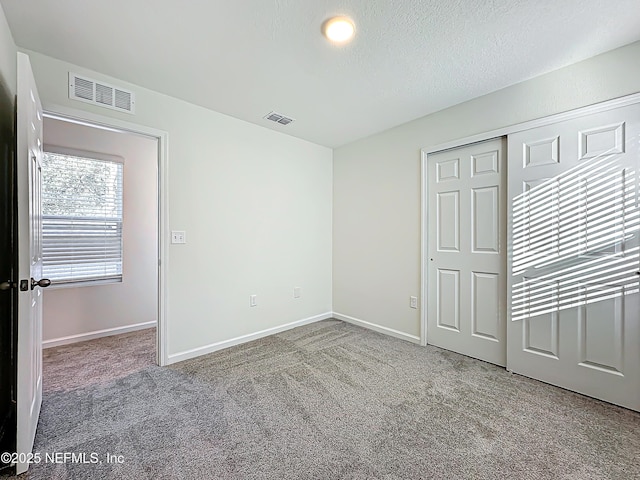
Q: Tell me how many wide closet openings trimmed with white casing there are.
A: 1